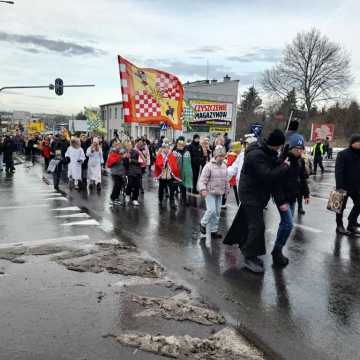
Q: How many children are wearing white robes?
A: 2